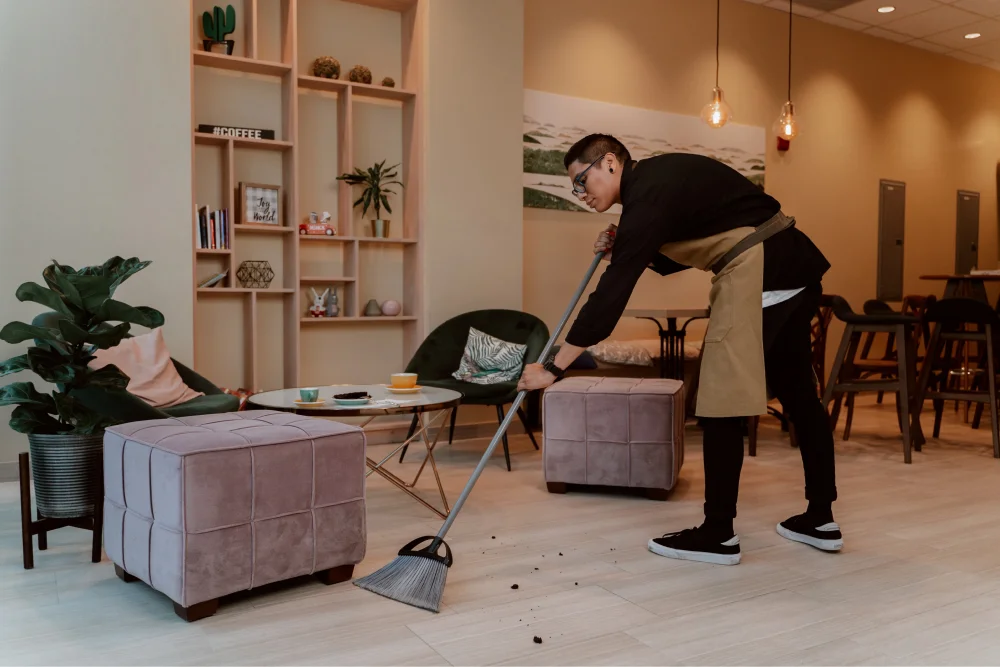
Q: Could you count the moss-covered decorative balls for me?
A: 3